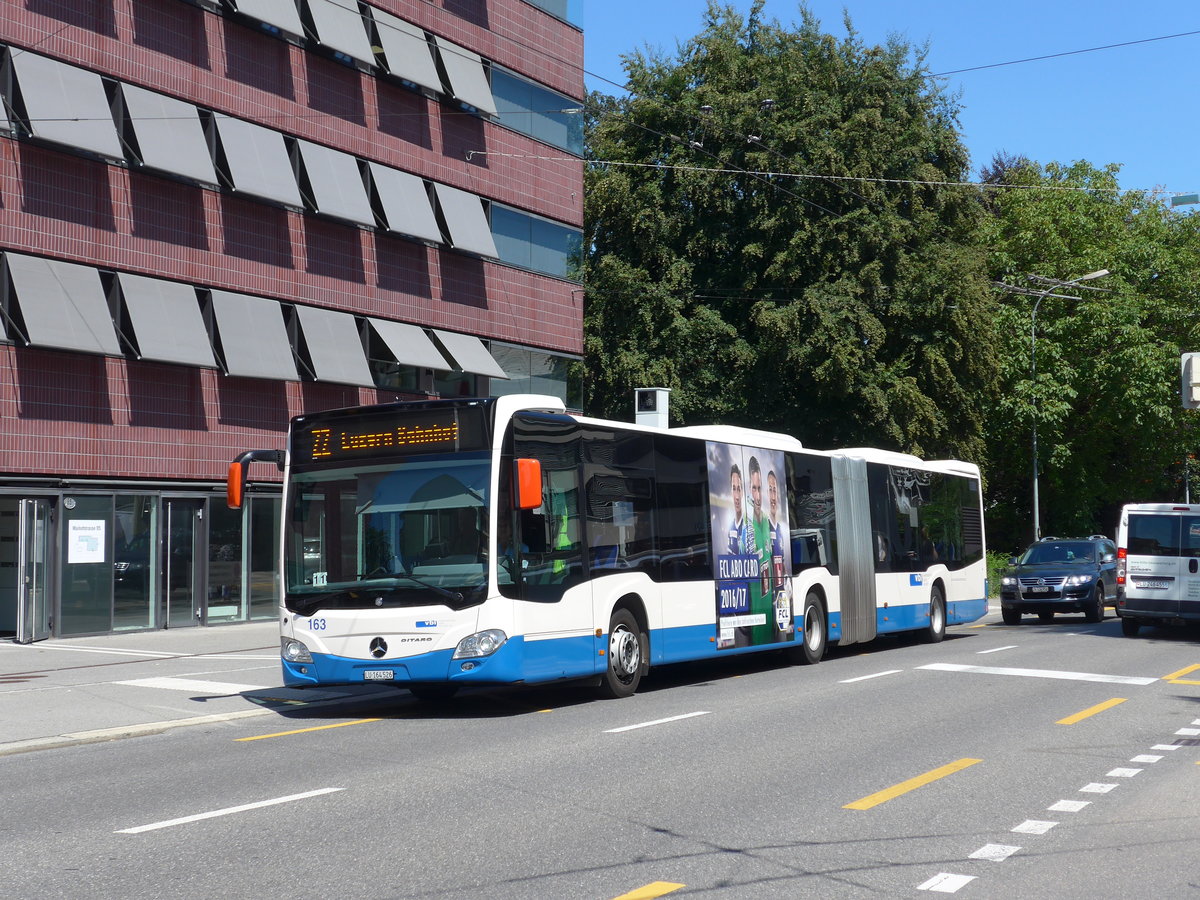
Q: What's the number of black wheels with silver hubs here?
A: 3